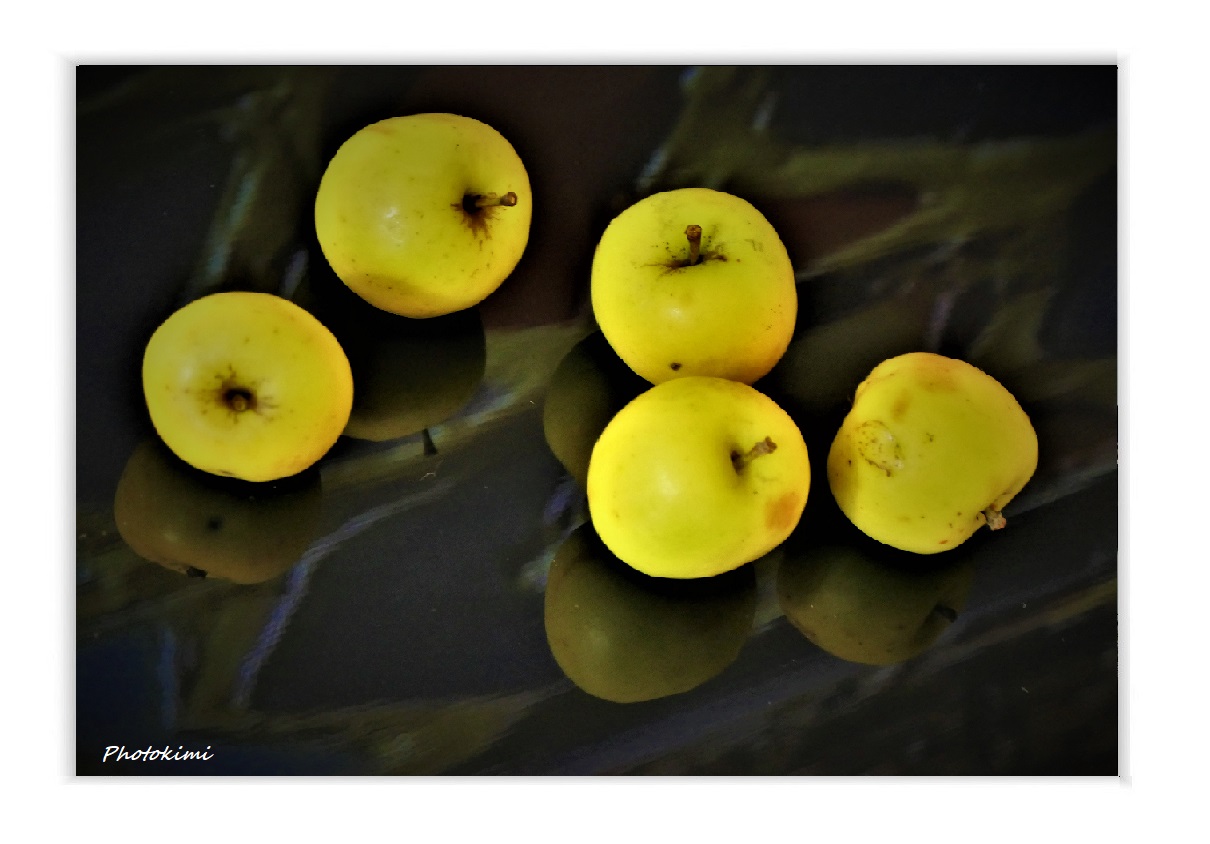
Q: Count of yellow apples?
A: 5